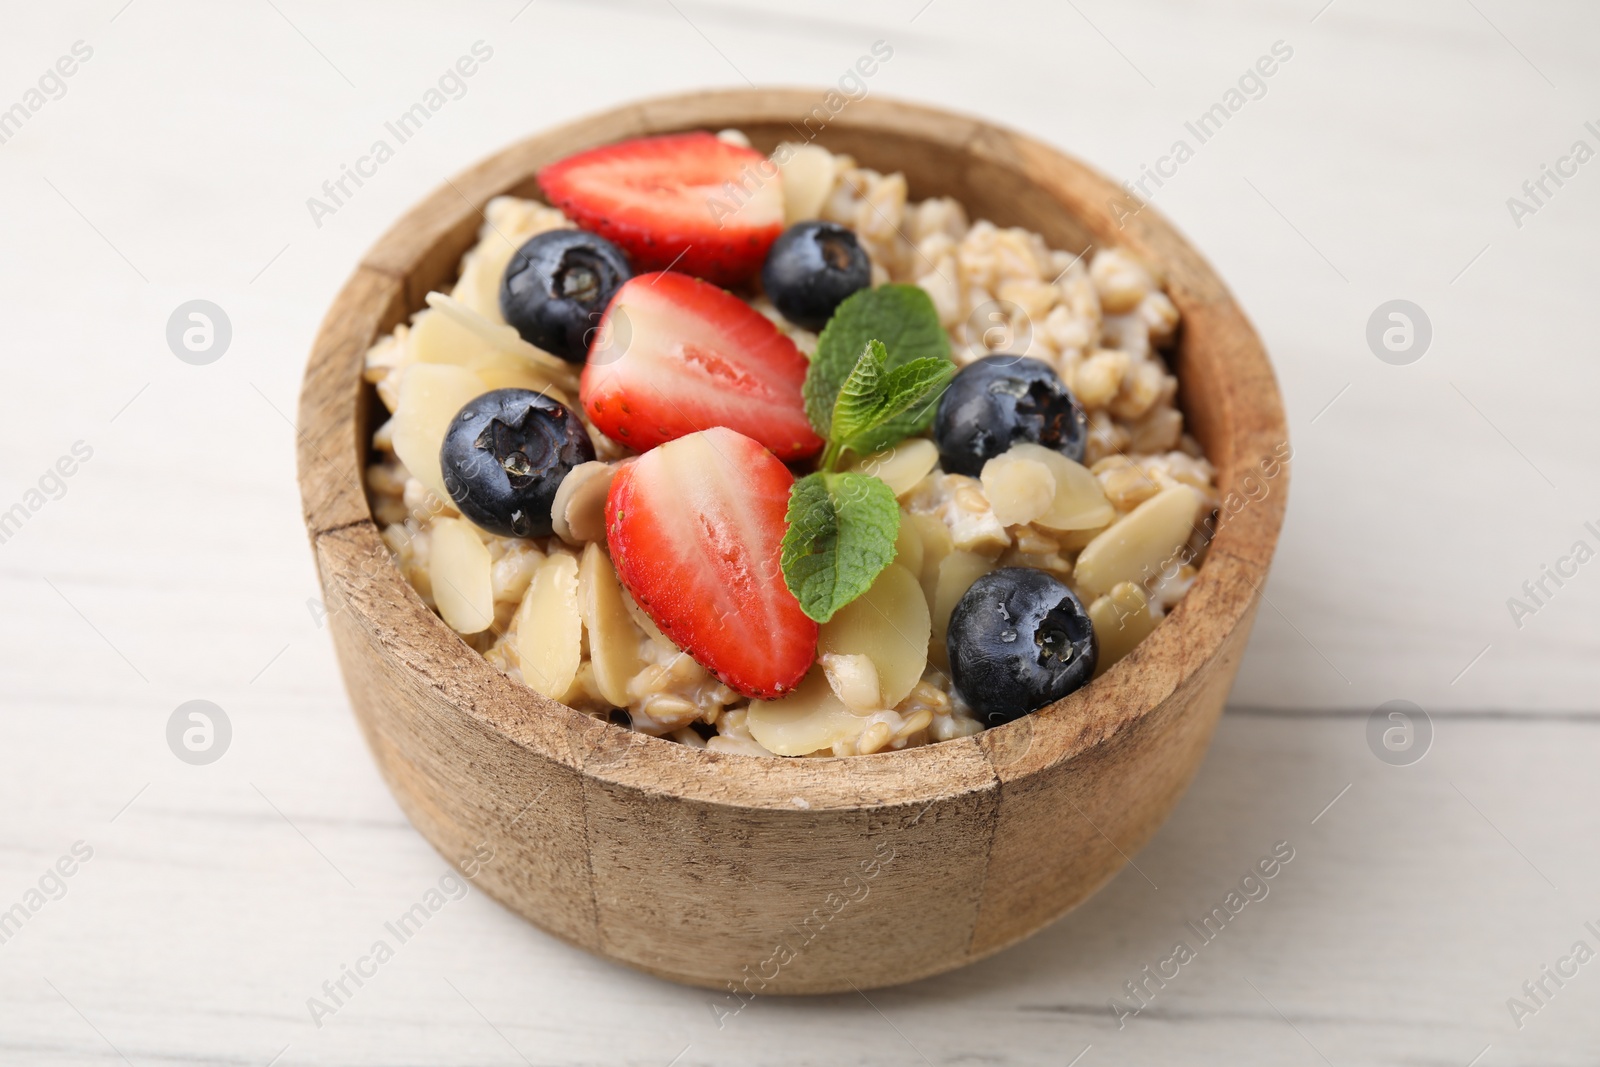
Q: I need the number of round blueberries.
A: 5